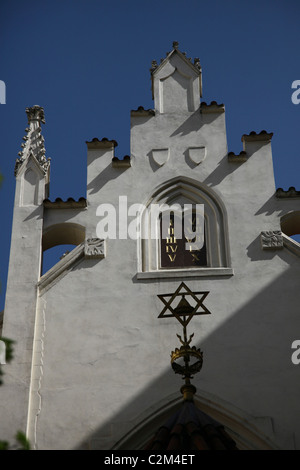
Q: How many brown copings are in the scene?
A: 8